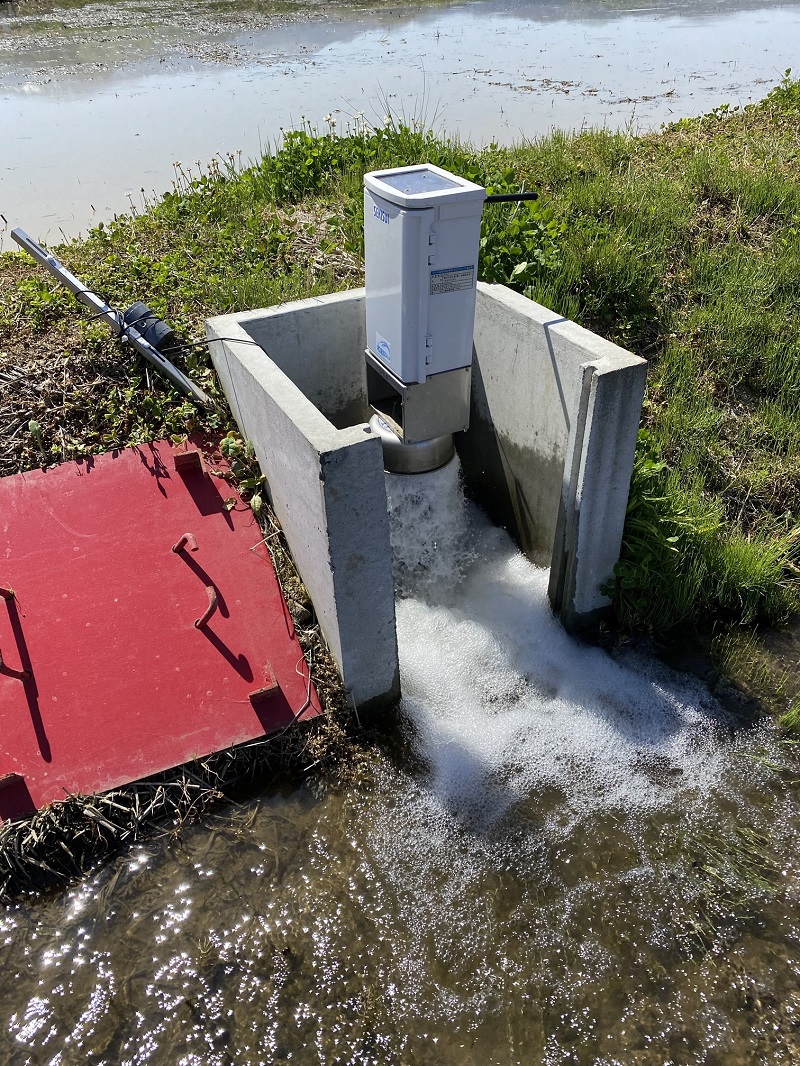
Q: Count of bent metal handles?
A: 4